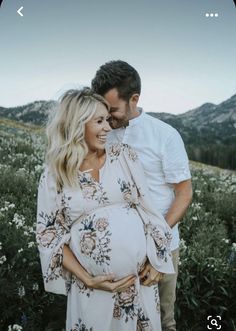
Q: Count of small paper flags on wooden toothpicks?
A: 0